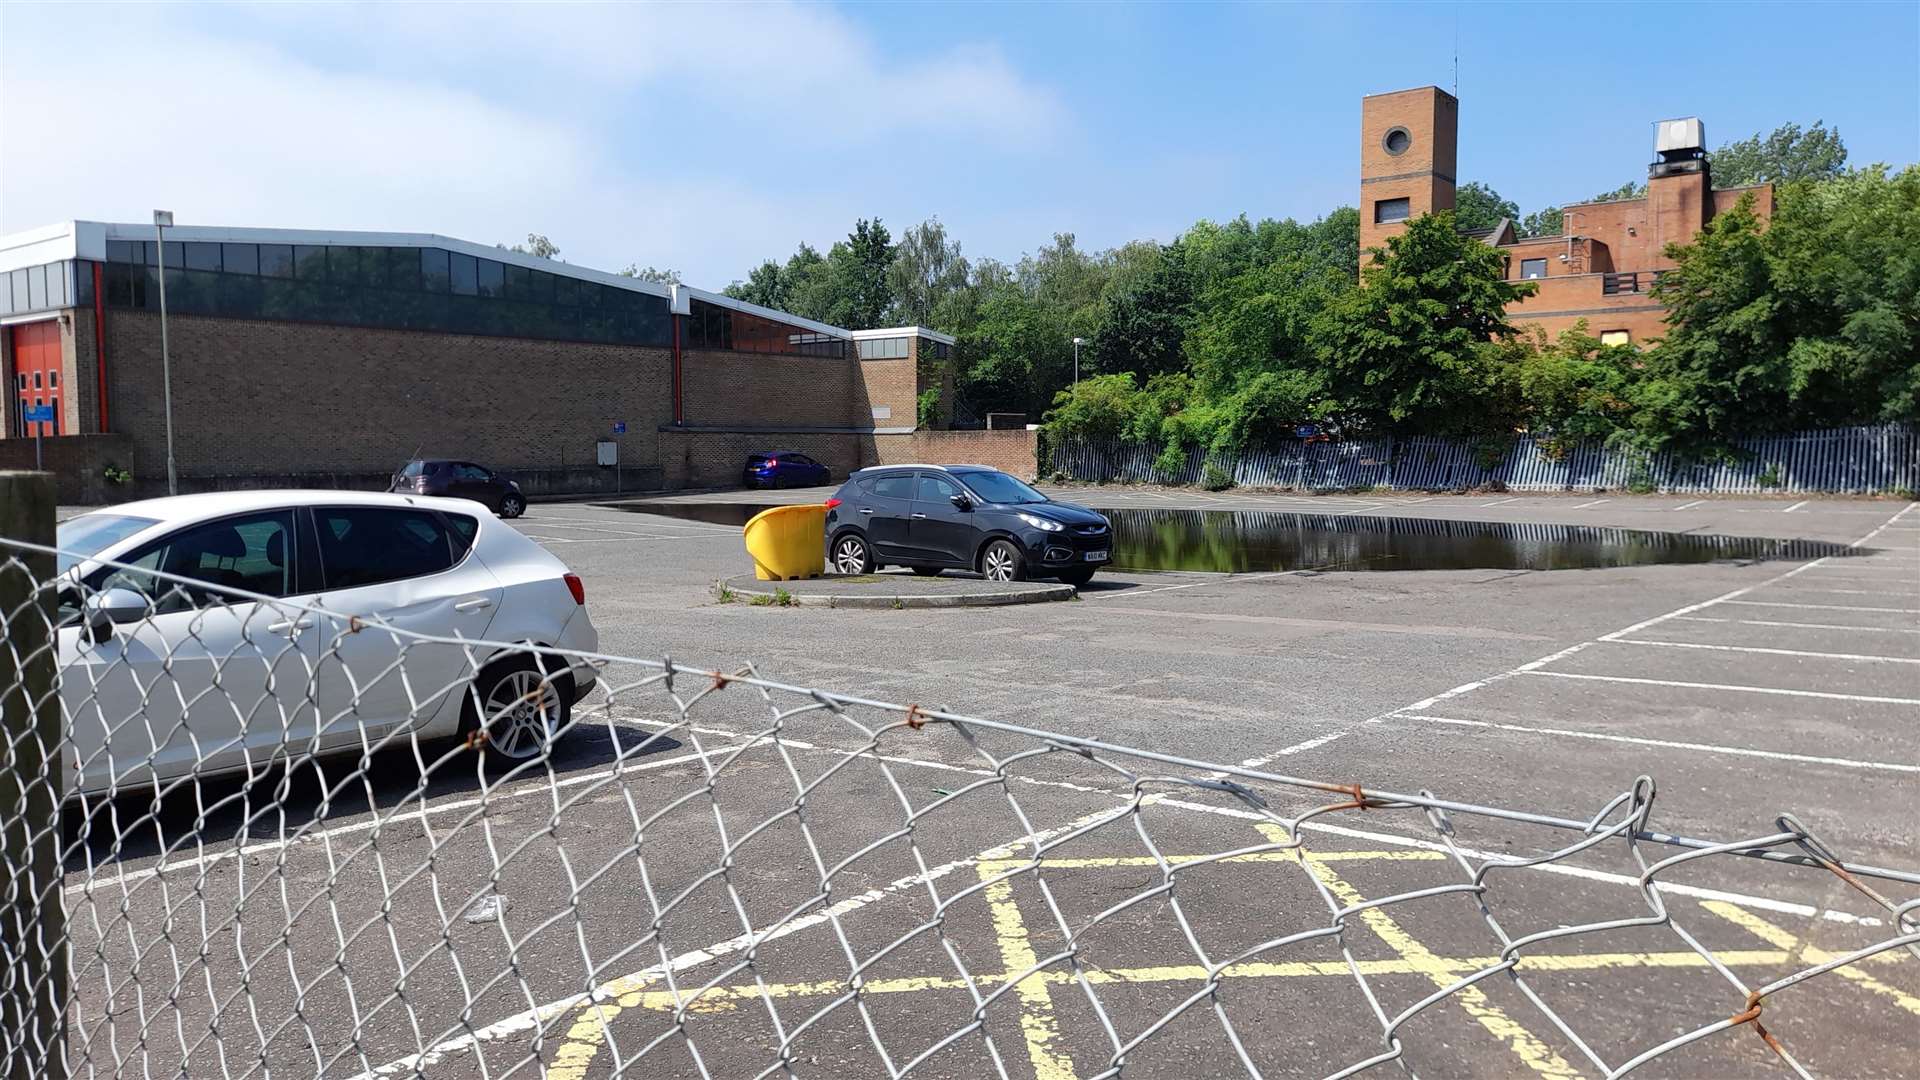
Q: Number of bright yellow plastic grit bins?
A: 1